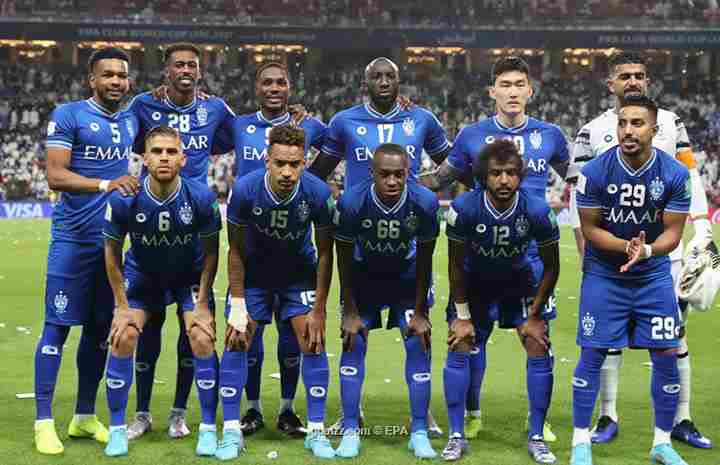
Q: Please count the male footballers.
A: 11